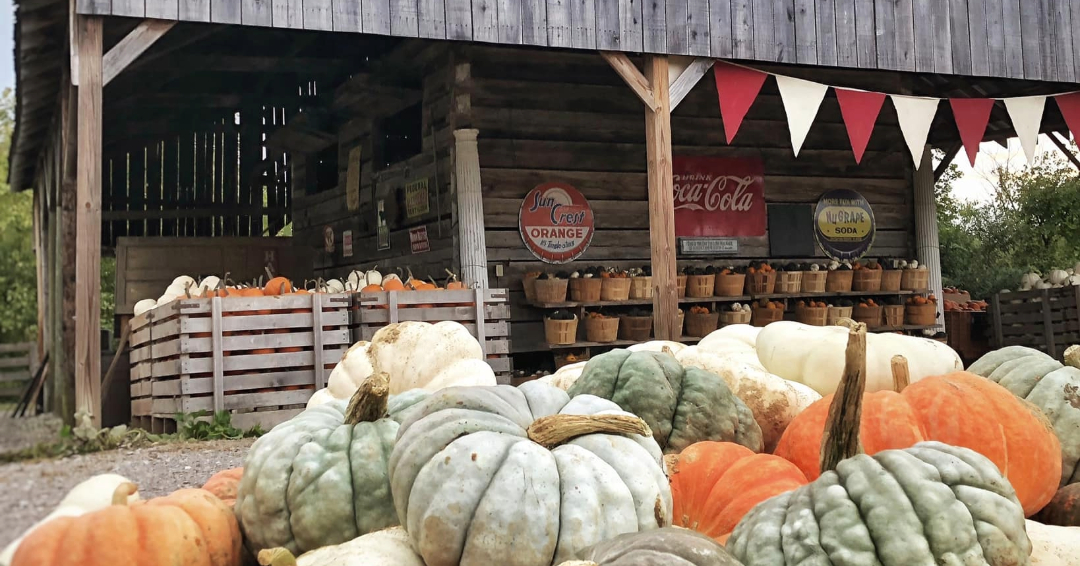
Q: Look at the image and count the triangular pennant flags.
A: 7